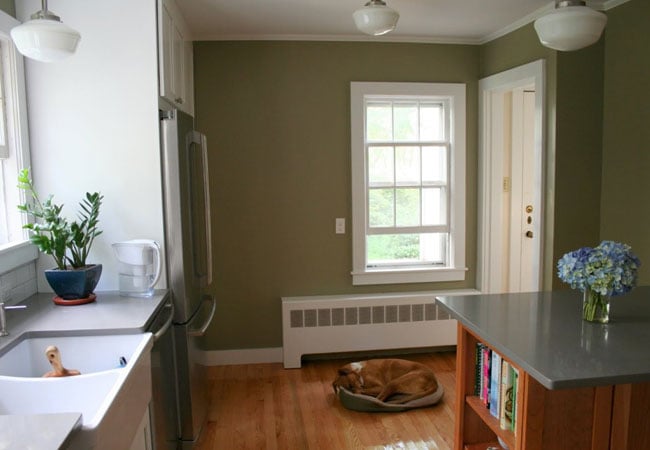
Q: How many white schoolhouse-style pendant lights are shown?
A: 3